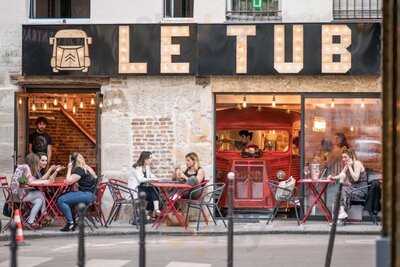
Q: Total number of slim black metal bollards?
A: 5